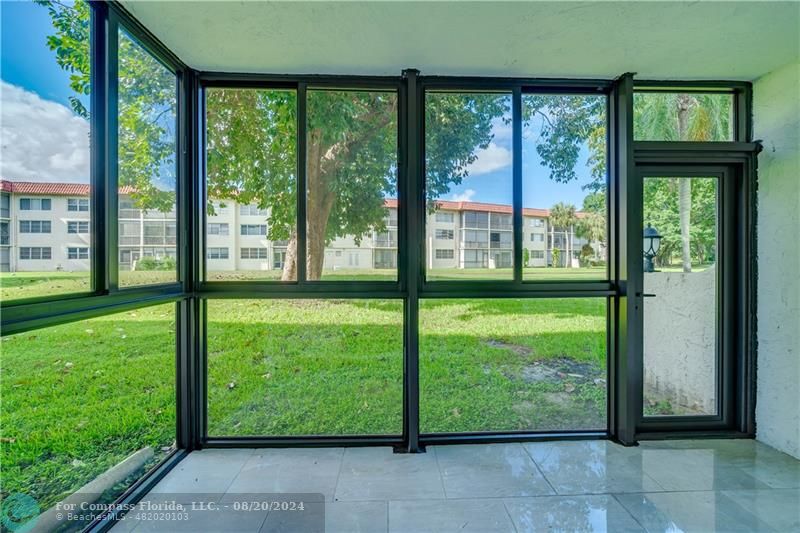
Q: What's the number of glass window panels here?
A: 11